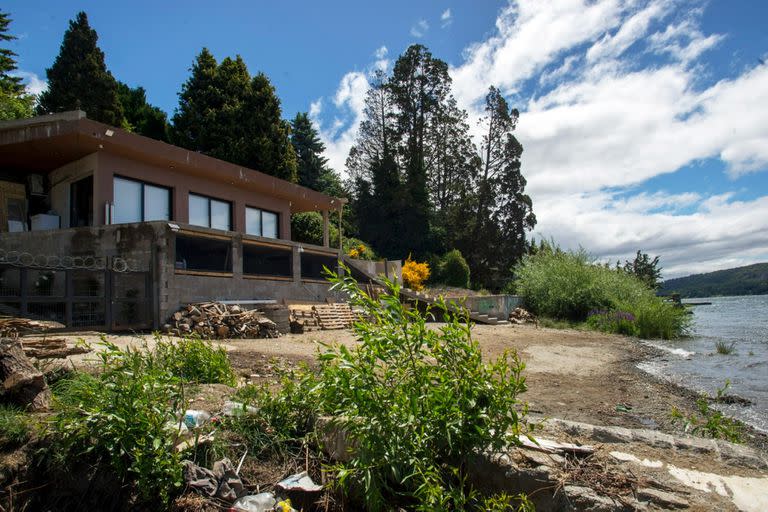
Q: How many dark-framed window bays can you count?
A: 3